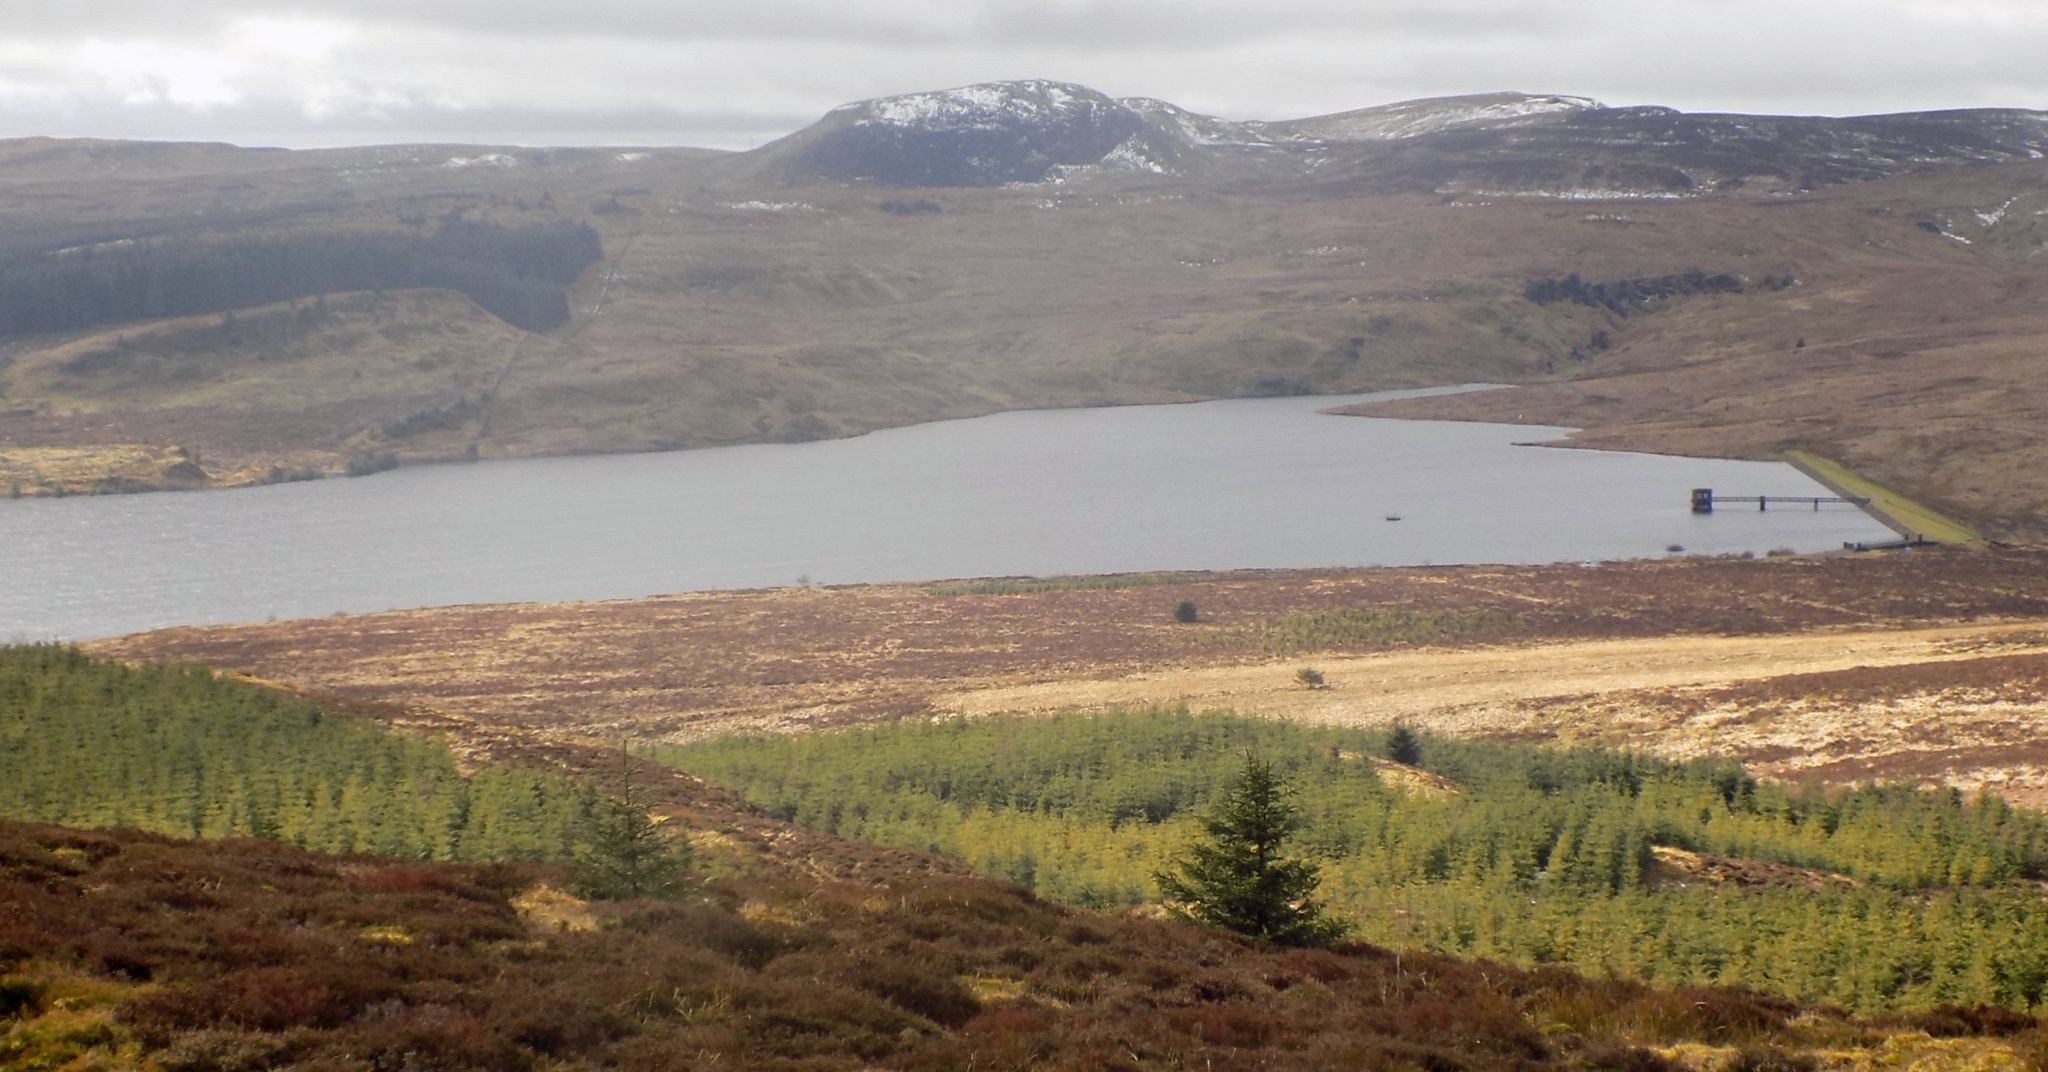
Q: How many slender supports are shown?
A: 2